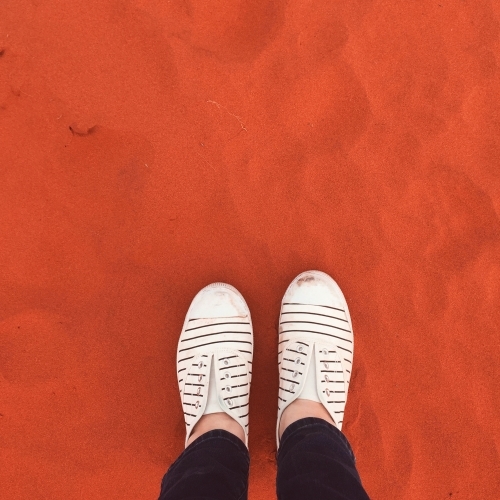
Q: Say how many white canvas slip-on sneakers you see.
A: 2